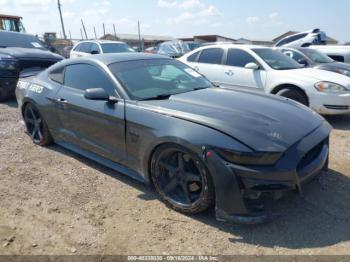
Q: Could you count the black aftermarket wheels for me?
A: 2